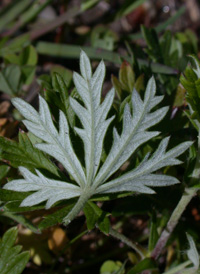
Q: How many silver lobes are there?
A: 5